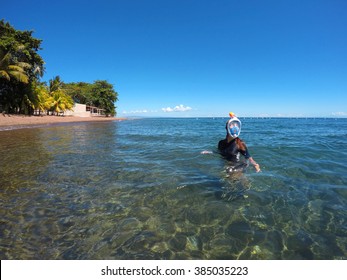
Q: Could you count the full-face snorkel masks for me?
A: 1